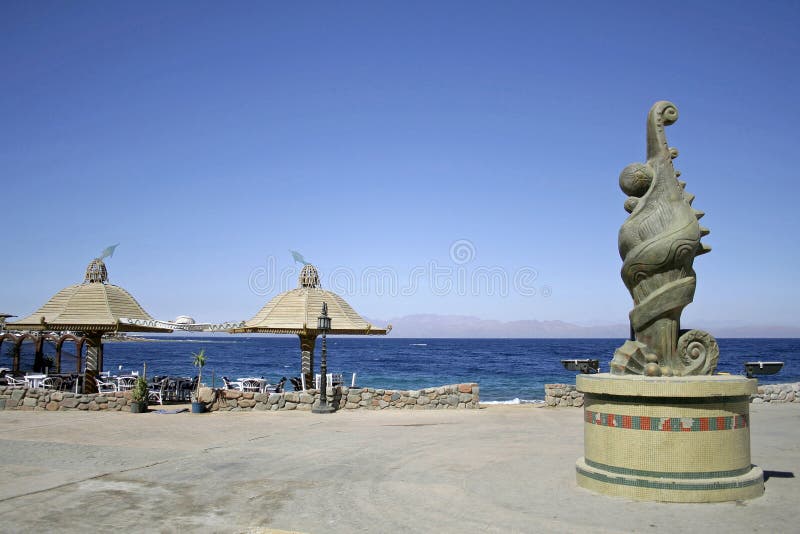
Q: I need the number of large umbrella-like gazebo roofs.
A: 2